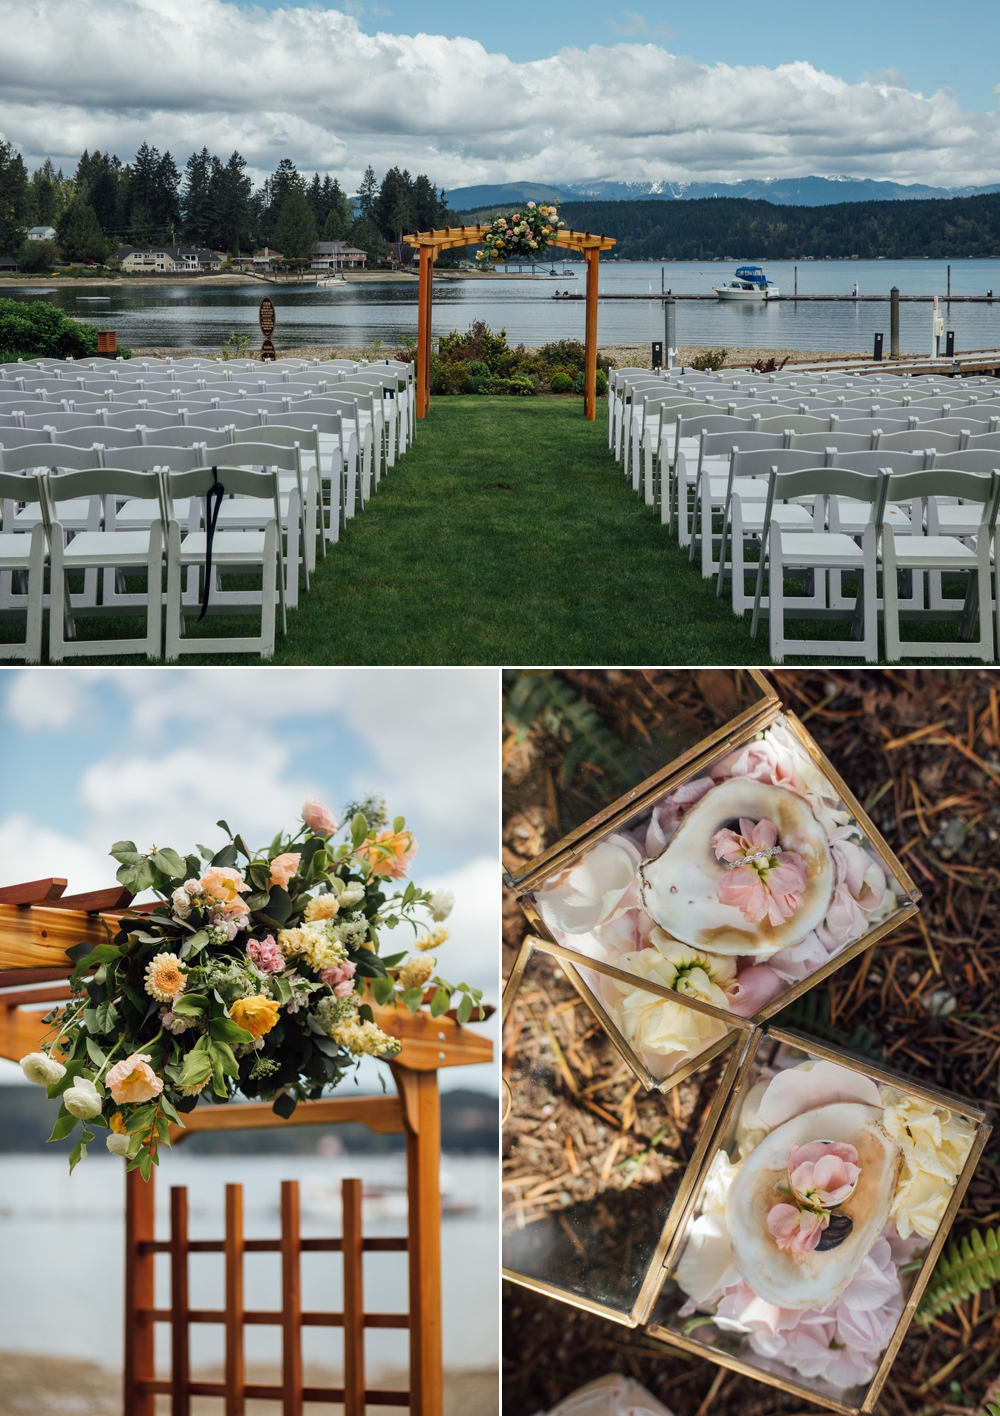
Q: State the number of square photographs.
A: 0